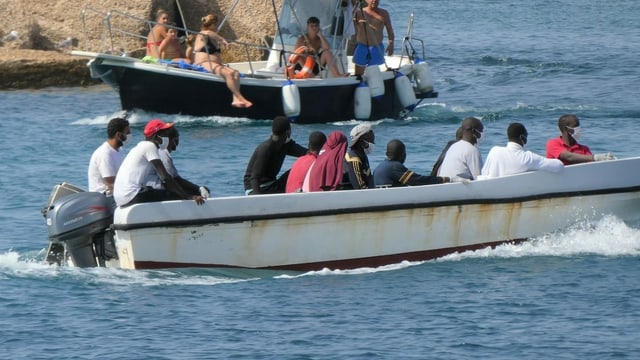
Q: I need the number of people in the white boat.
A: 12